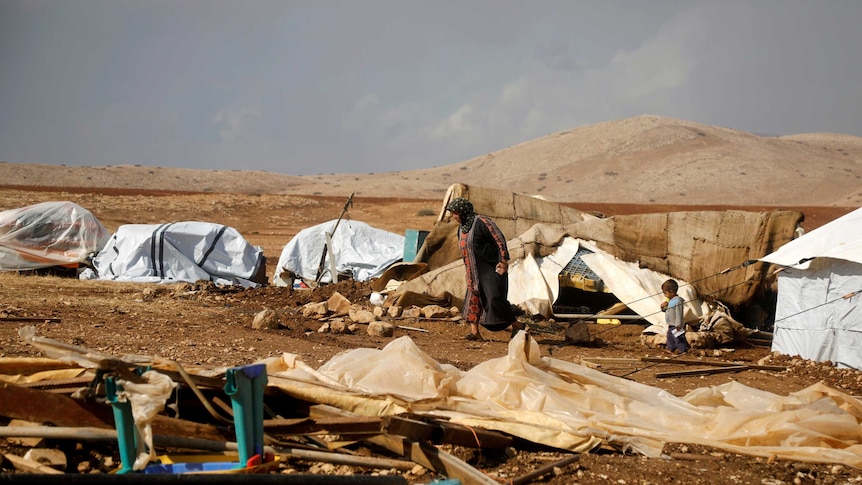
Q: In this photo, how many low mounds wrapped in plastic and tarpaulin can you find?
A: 3